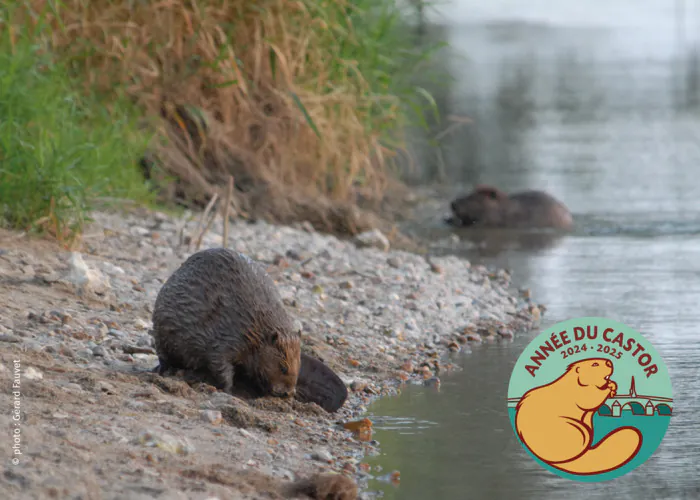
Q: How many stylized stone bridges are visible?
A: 1